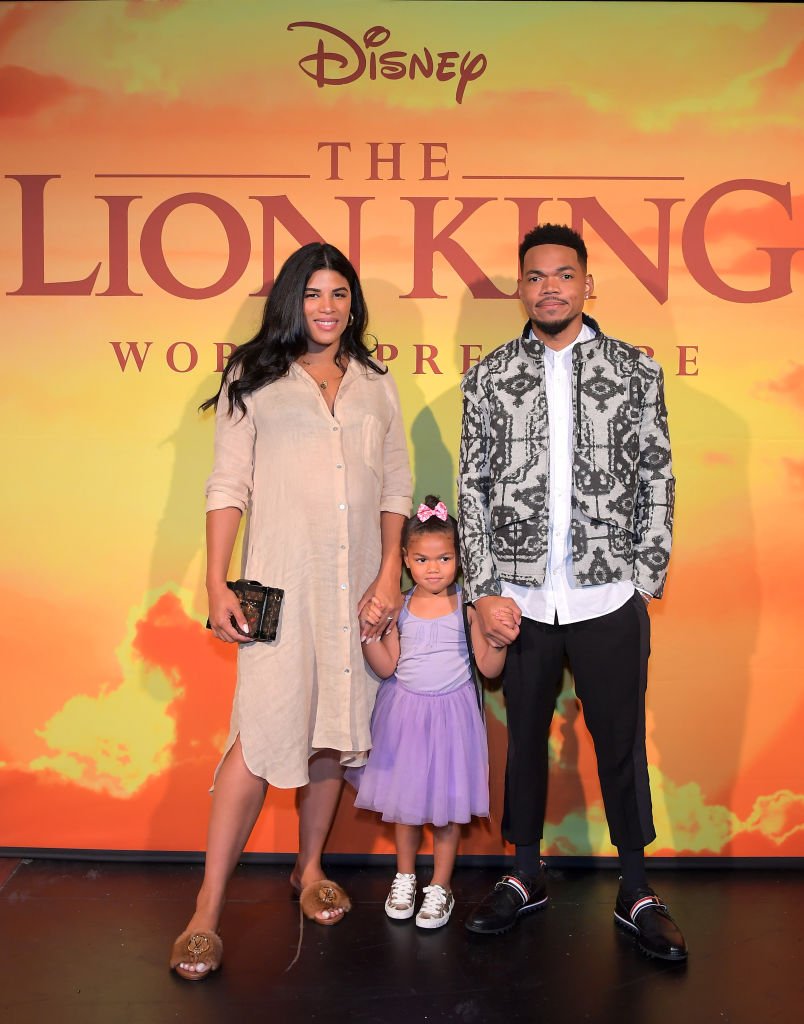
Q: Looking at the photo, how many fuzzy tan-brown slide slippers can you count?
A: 2